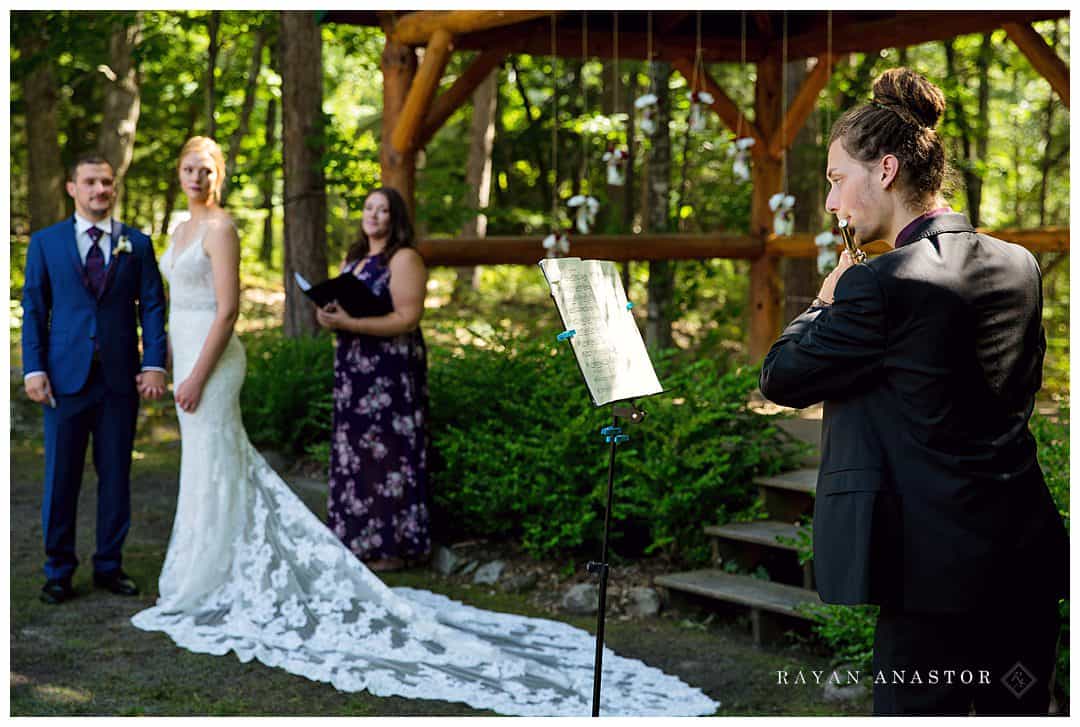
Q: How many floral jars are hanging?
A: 8